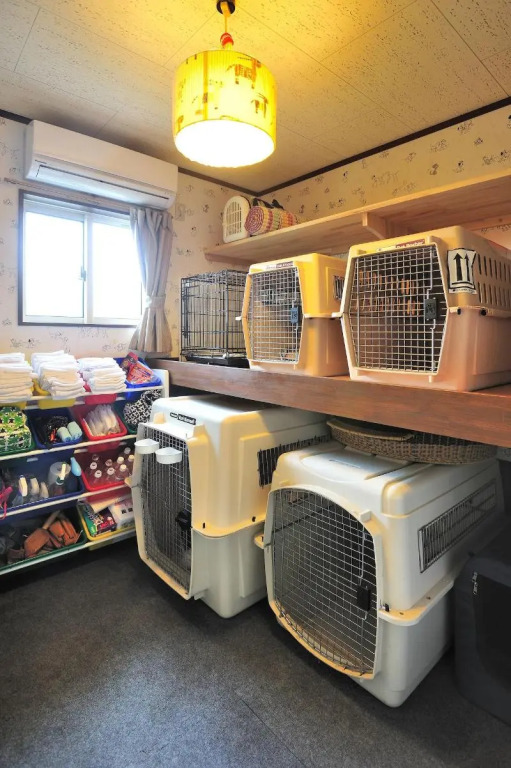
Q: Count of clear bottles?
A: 9